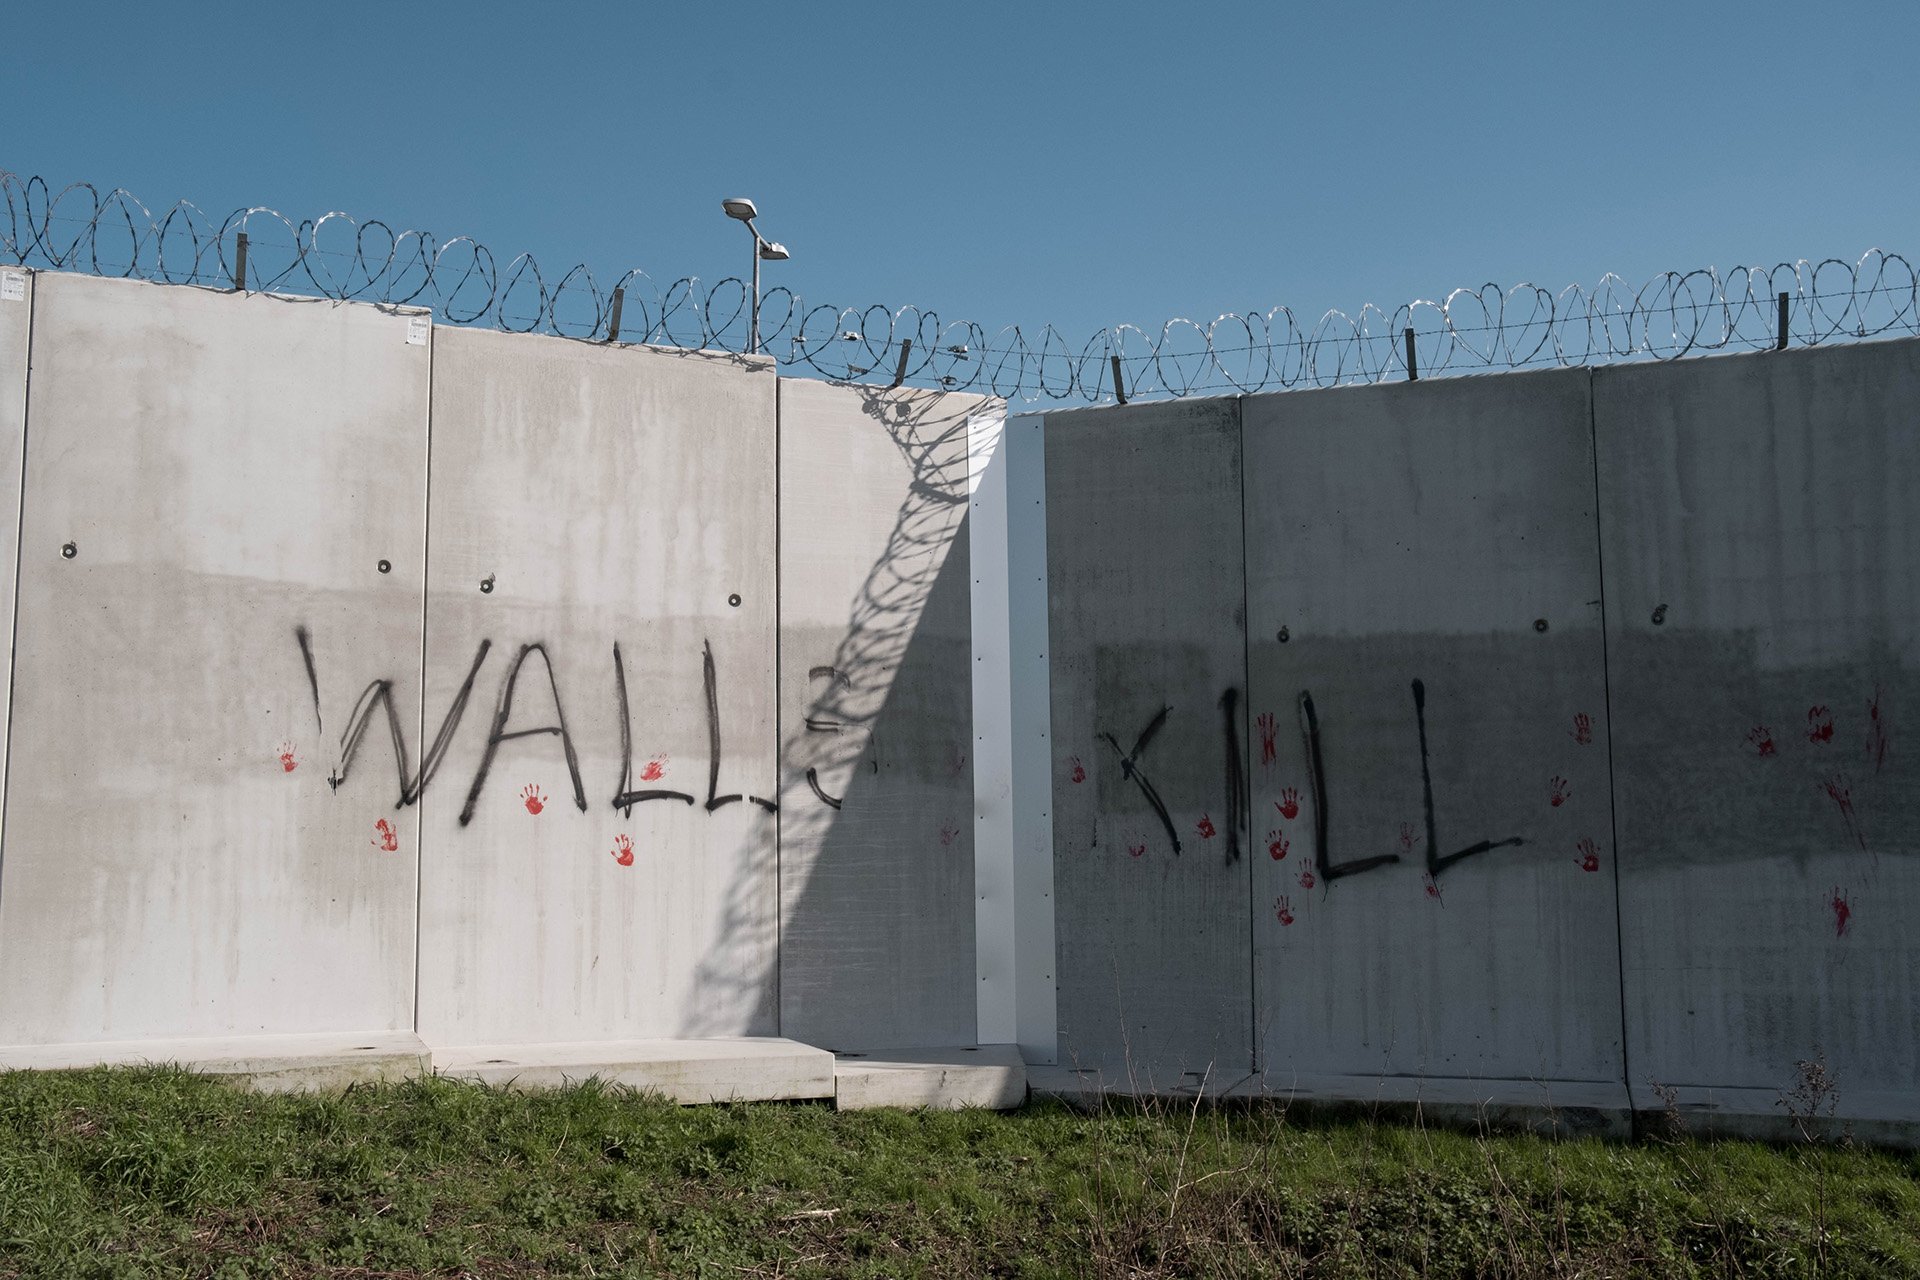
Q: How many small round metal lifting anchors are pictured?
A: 7